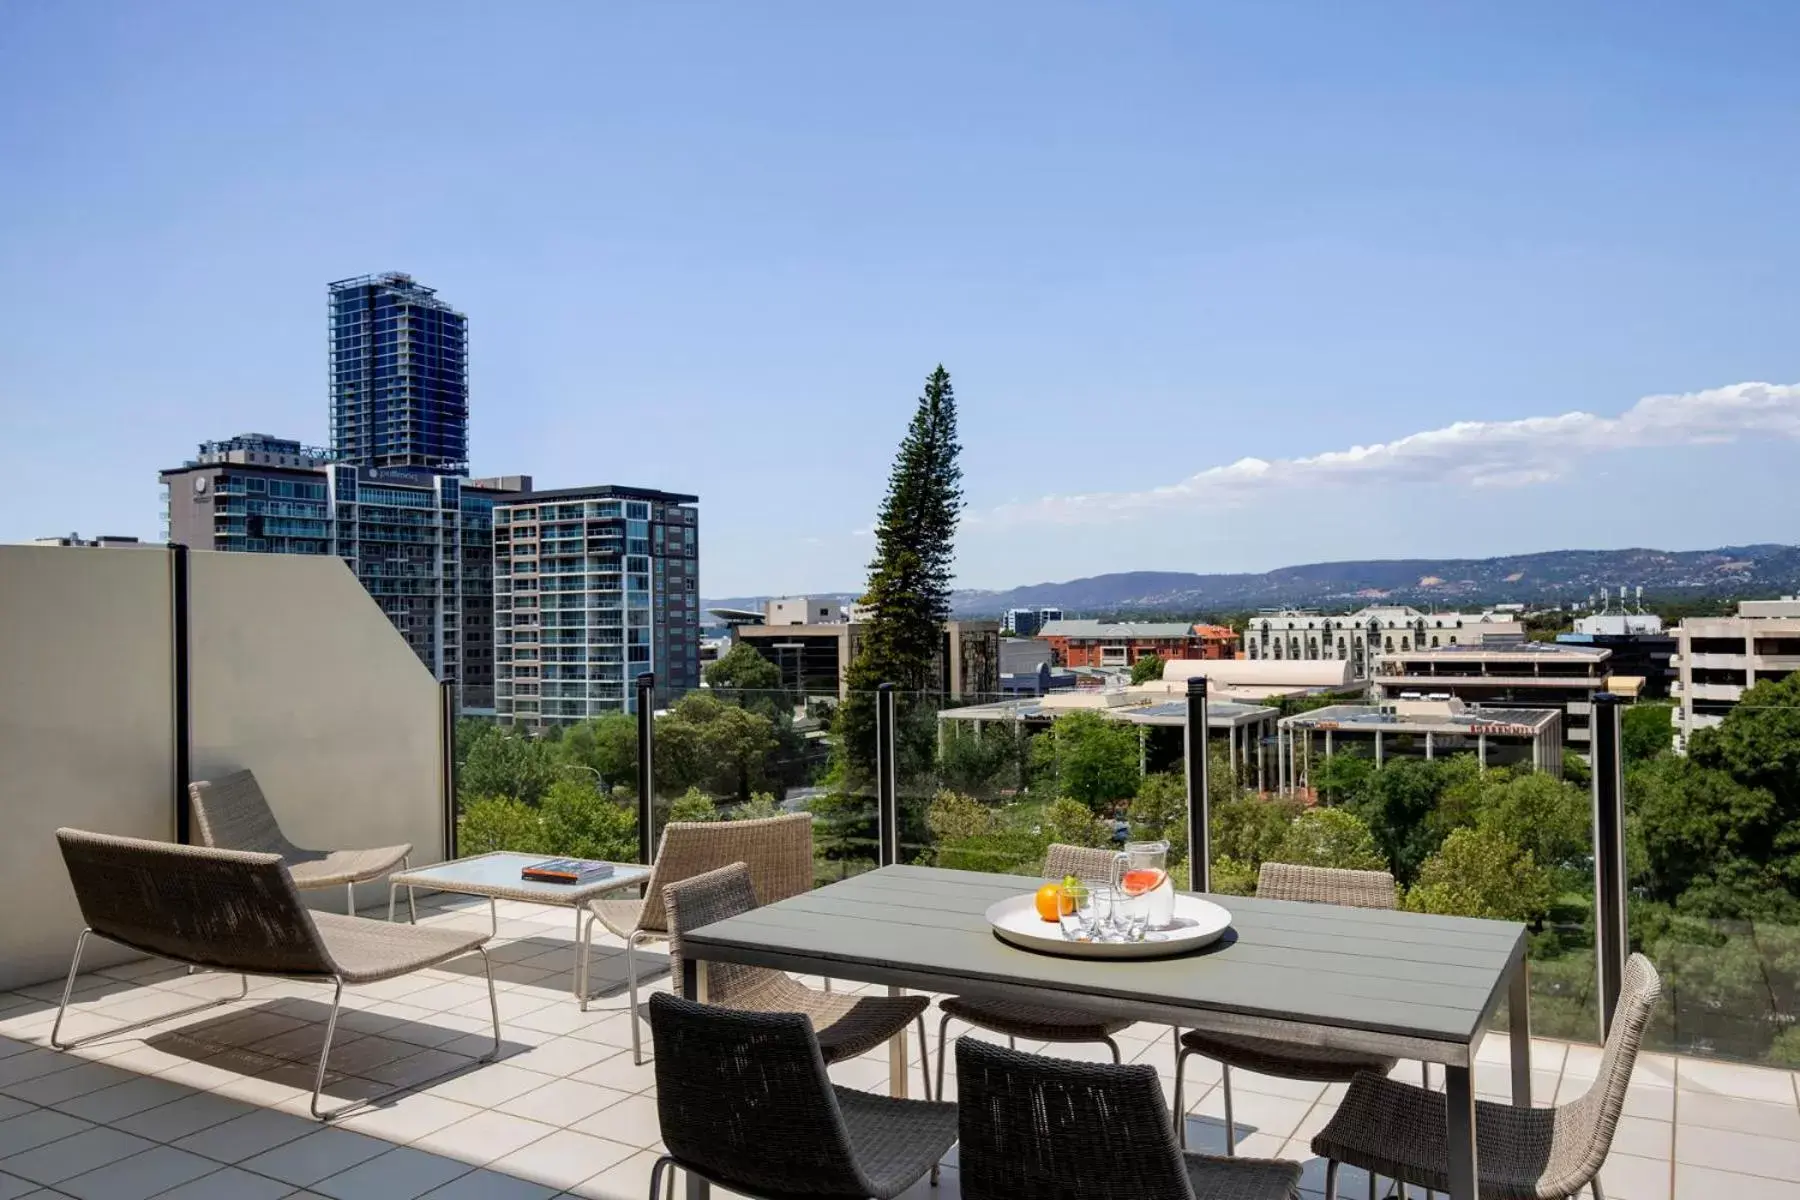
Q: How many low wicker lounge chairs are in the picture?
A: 3